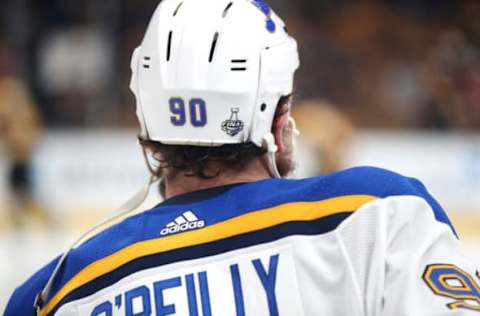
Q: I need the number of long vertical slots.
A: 4